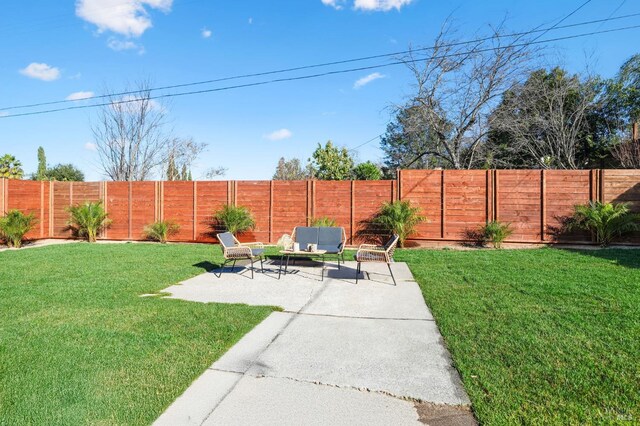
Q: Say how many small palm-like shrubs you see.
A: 8